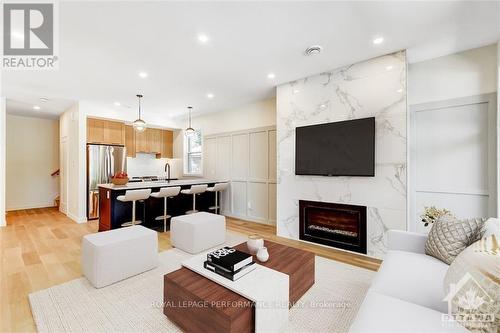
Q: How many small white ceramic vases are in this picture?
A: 2